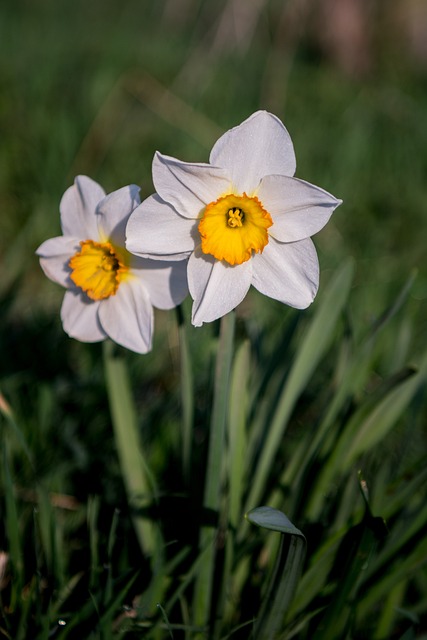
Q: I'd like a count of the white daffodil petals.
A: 12